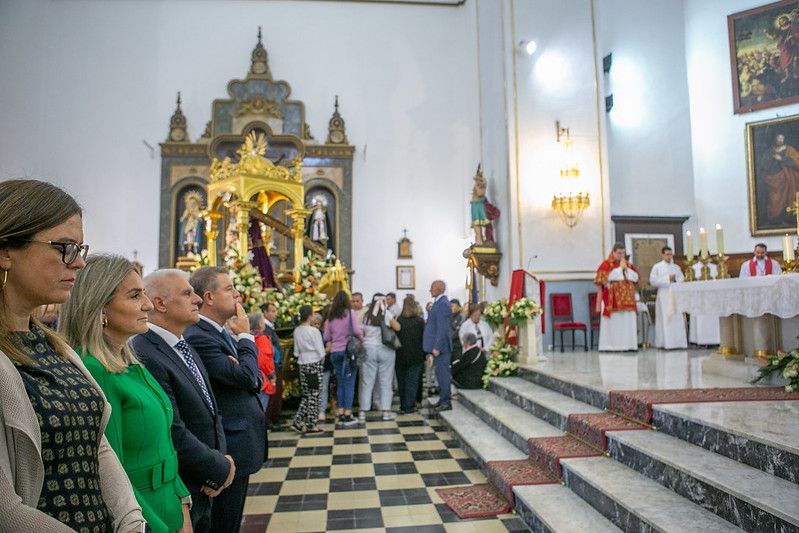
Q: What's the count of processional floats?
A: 1